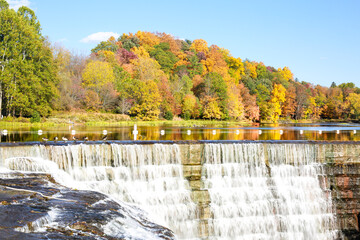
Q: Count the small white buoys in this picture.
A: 15